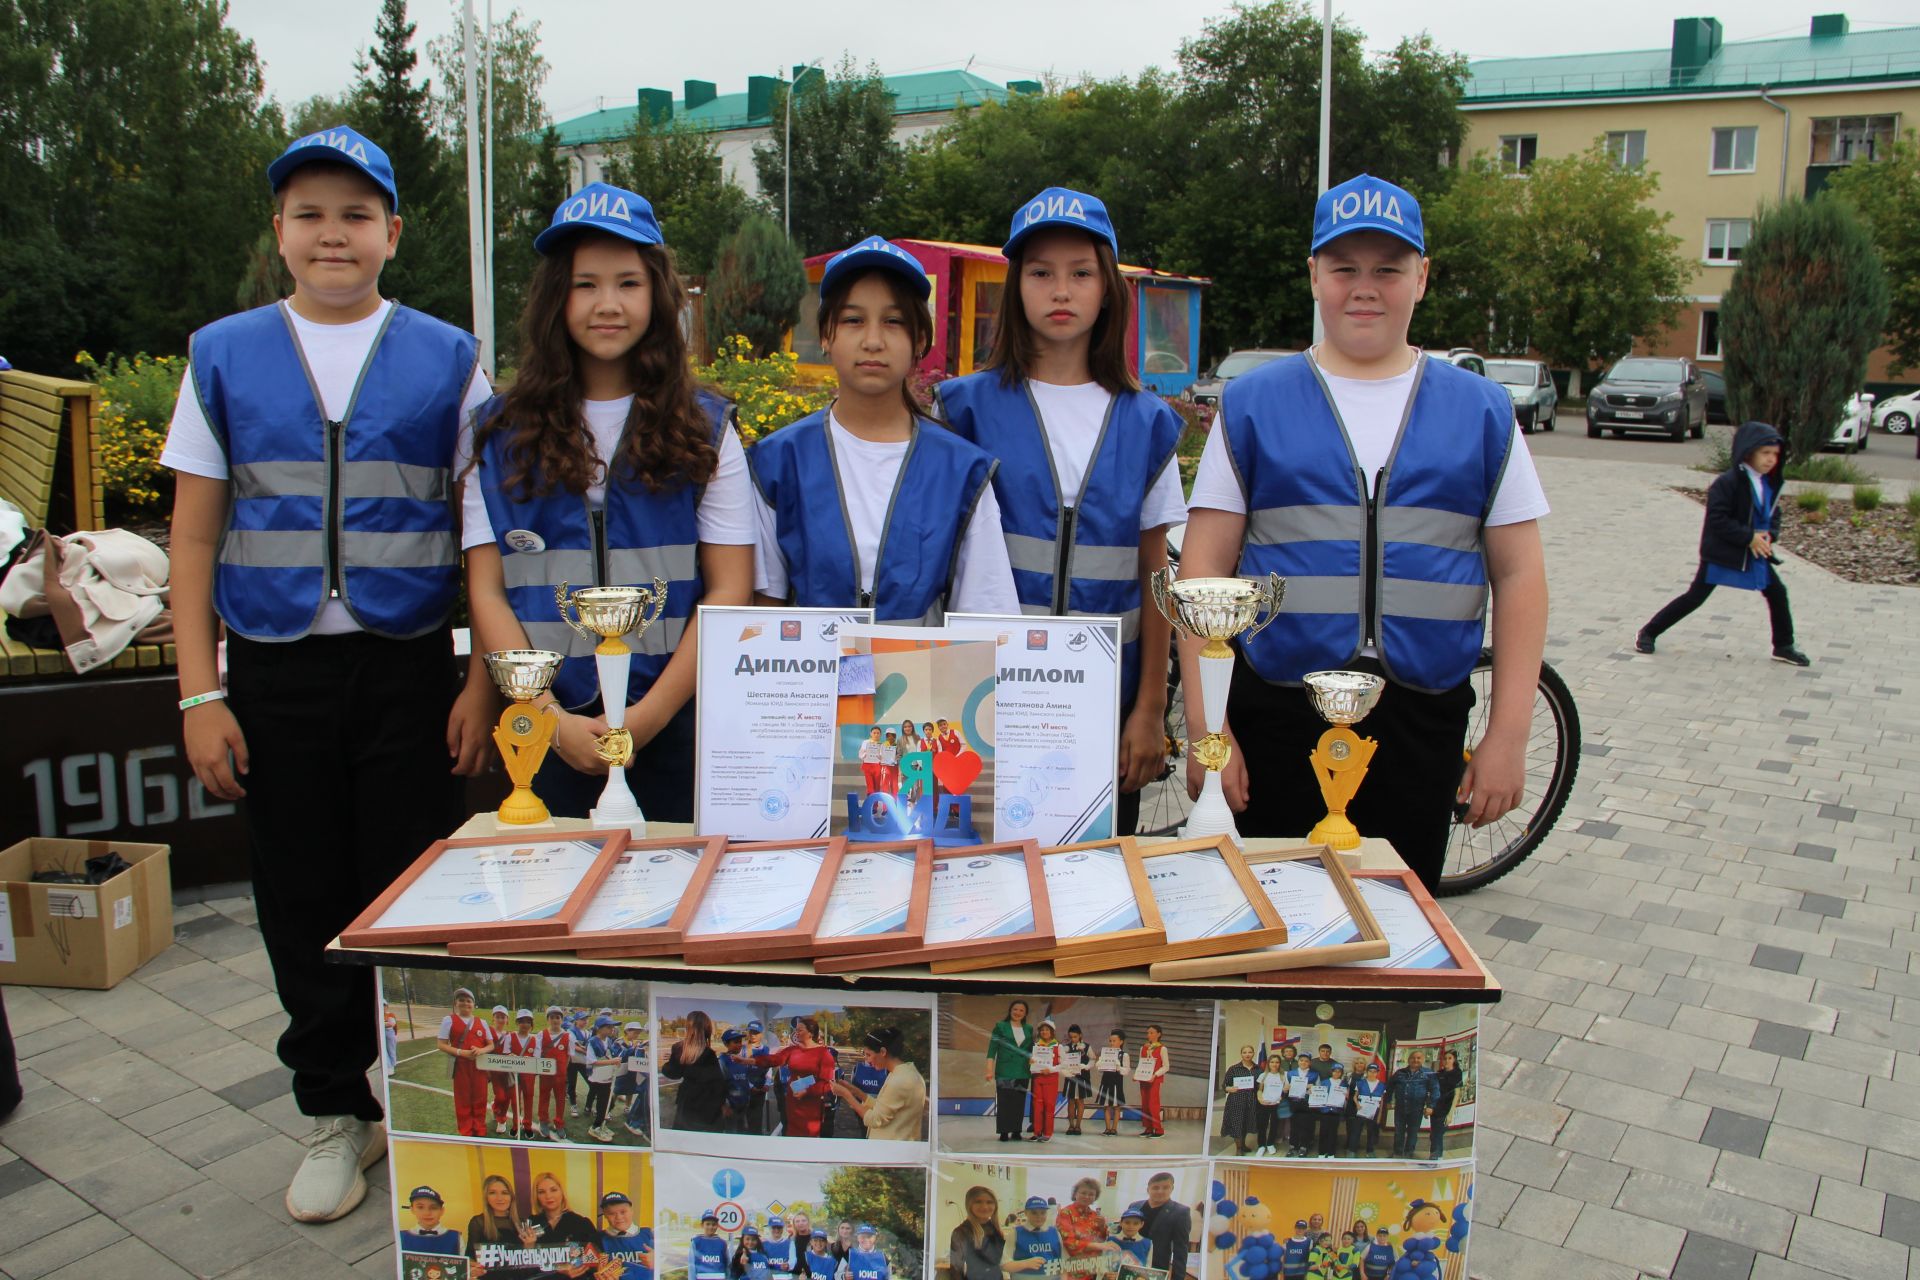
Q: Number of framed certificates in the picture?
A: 11